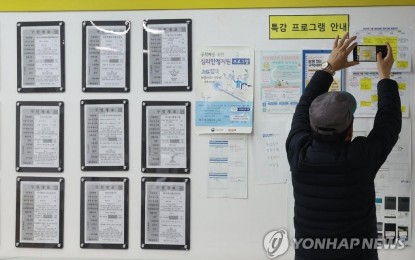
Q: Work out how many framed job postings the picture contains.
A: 9